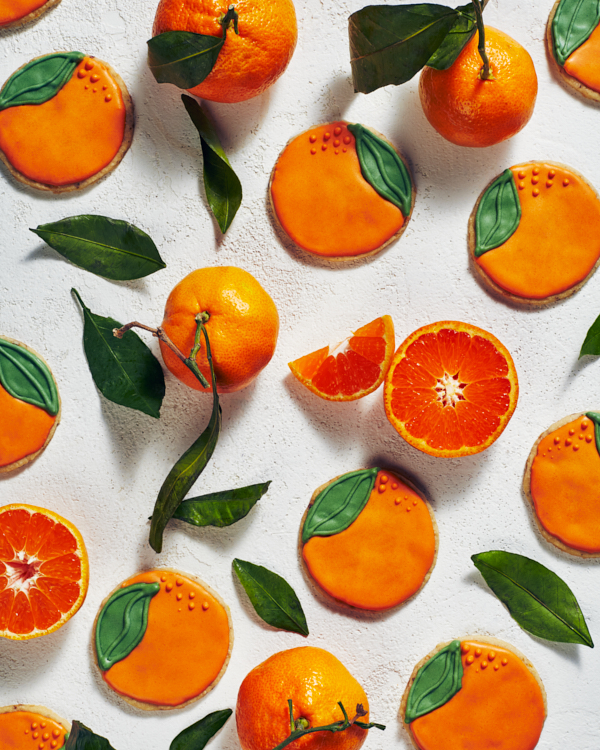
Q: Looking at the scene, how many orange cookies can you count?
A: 11